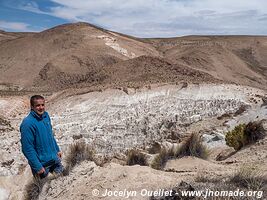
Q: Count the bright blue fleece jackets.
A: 1